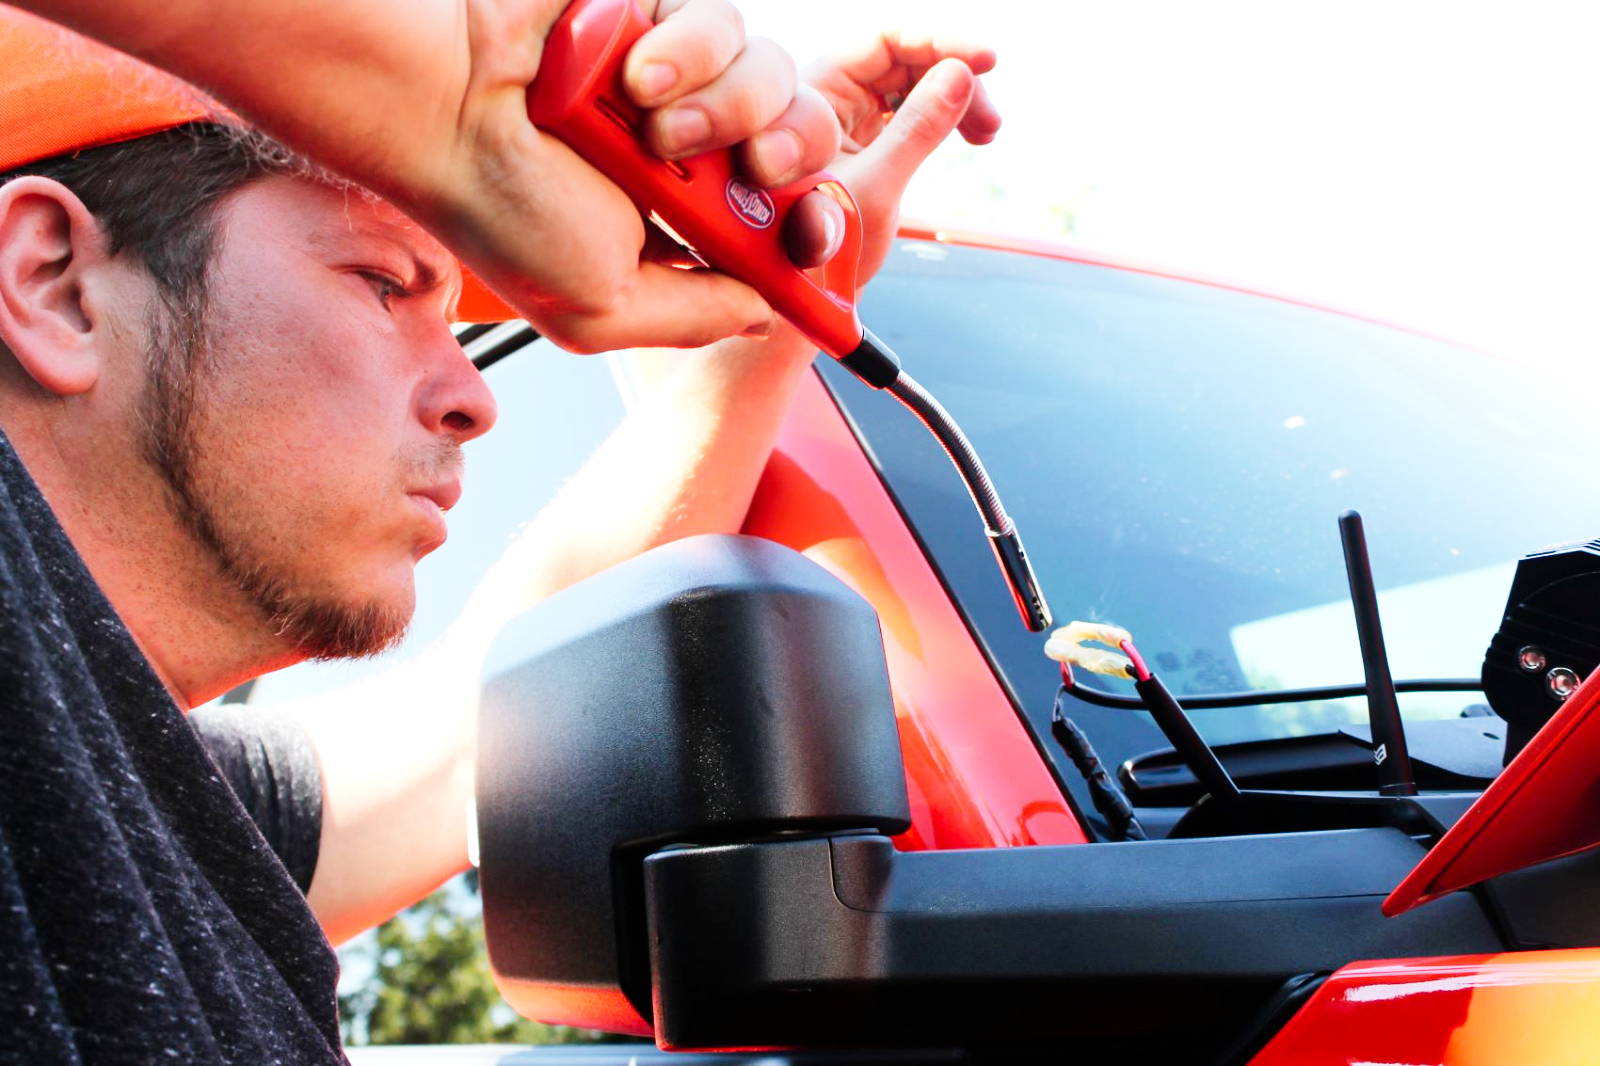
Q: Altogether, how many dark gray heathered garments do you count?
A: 1